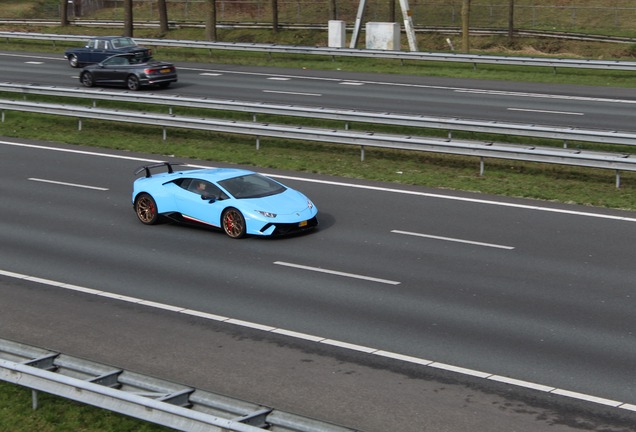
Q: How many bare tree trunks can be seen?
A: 9